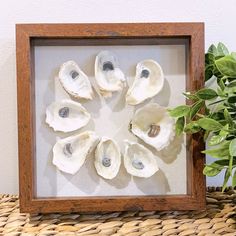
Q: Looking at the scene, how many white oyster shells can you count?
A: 8